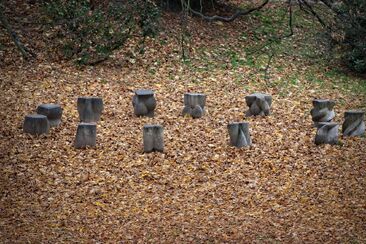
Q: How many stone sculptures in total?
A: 12